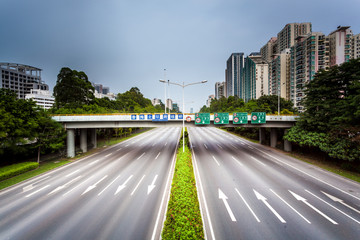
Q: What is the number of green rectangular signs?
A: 4